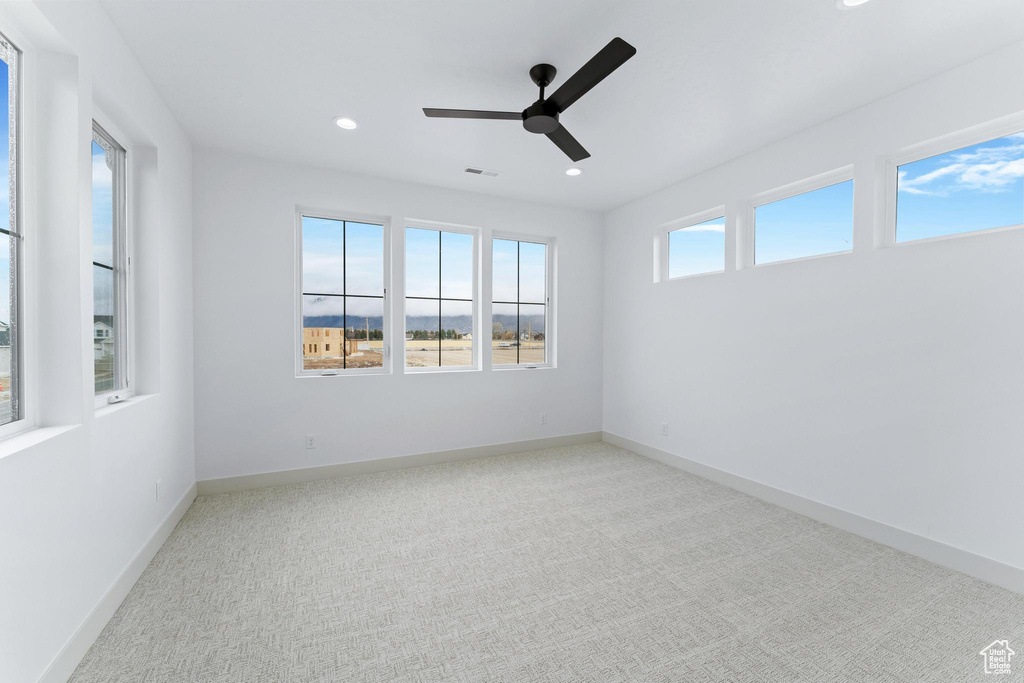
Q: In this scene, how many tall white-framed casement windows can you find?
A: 5